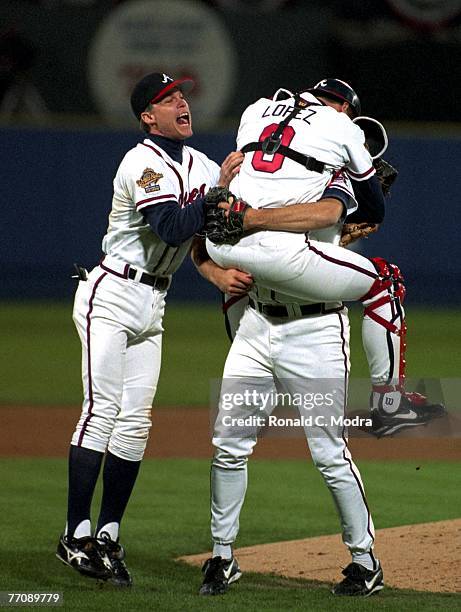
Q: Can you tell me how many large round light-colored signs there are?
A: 1